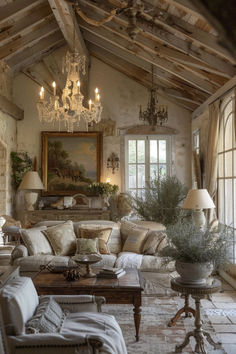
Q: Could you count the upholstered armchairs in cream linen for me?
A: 1